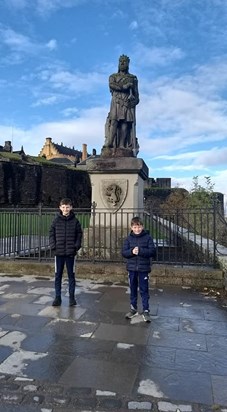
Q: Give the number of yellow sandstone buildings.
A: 1